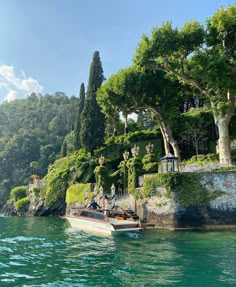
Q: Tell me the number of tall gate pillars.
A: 4